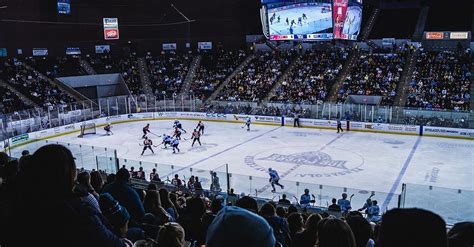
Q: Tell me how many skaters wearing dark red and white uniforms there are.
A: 6